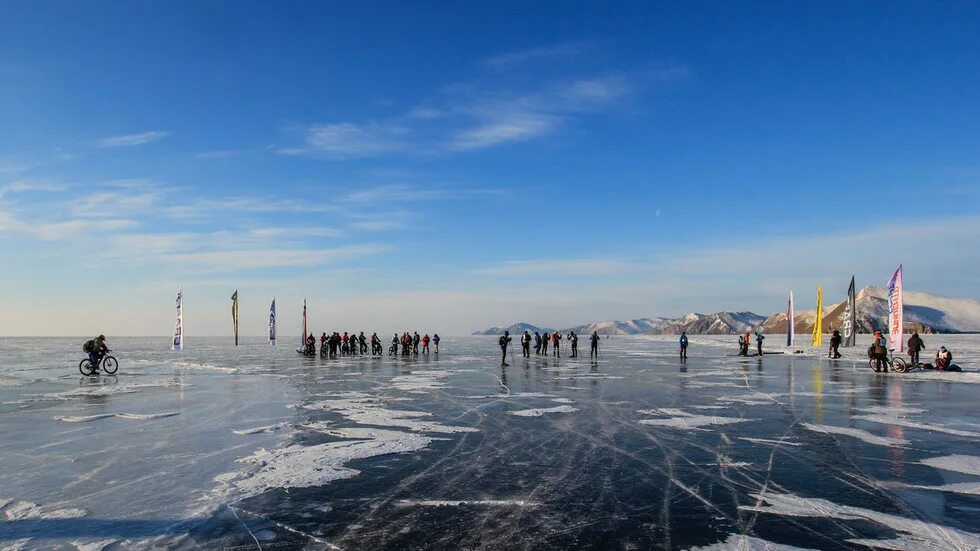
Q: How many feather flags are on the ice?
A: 8